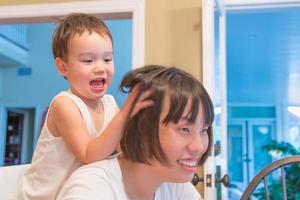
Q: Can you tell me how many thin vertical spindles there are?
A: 2